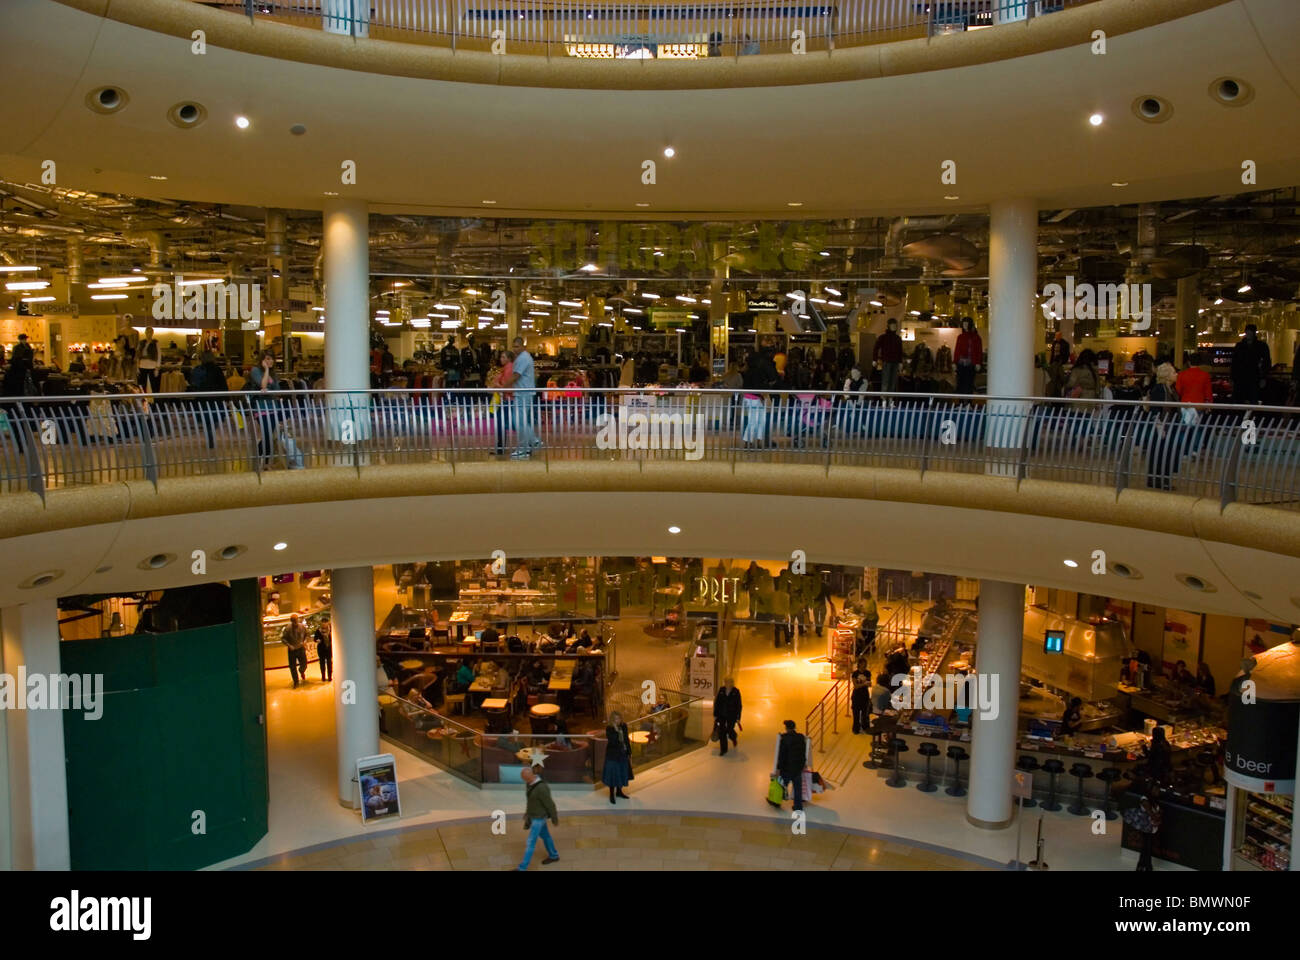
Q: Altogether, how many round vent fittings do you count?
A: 9